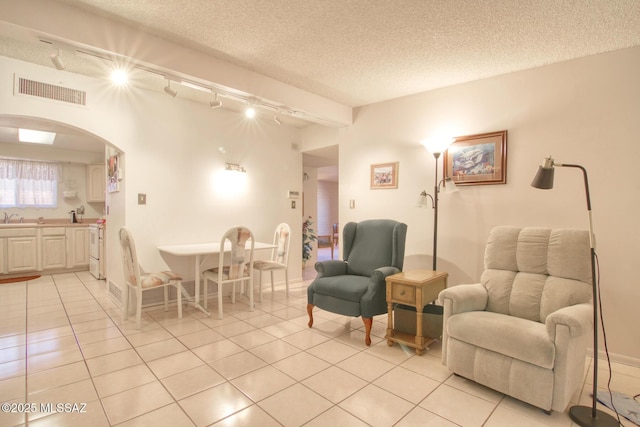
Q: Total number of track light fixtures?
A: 6